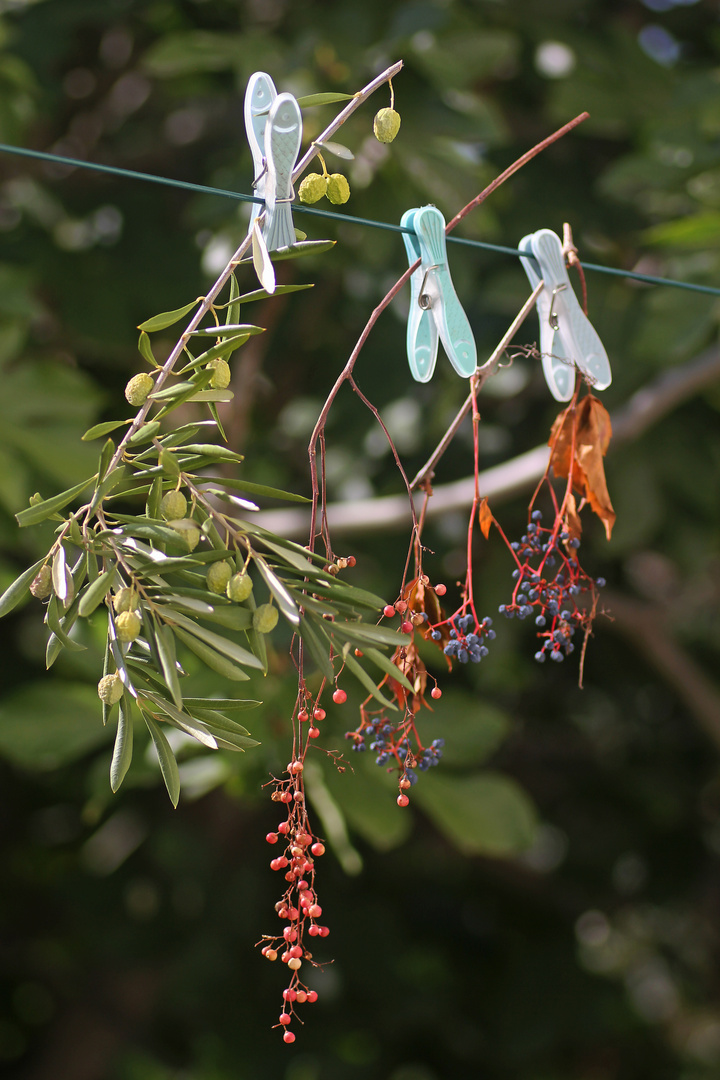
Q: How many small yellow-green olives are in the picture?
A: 14